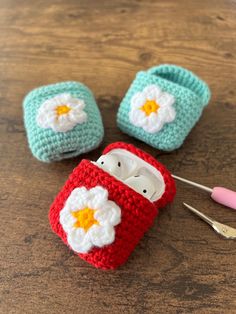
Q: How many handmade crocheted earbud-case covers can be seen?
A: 3